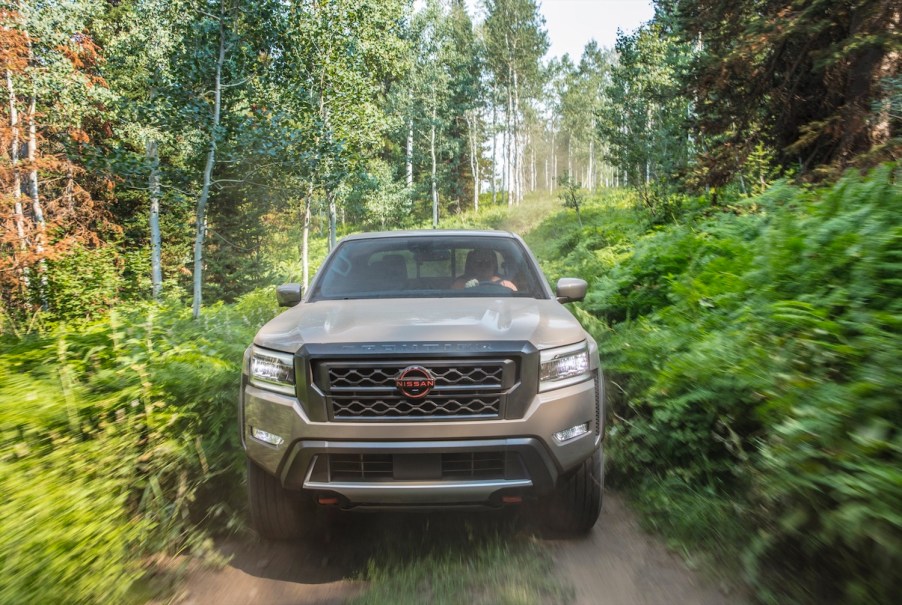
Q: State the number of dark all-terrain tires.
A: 2